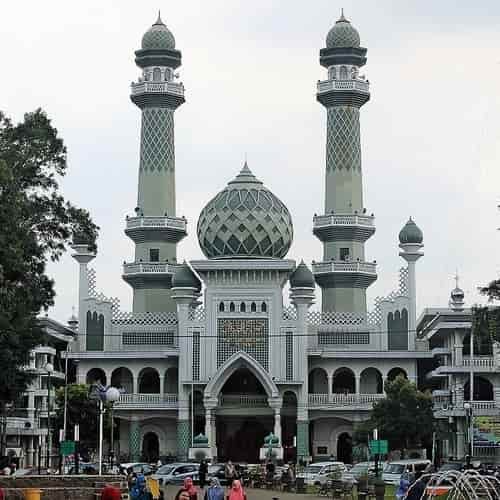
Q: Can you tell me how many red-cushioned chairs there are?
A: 0